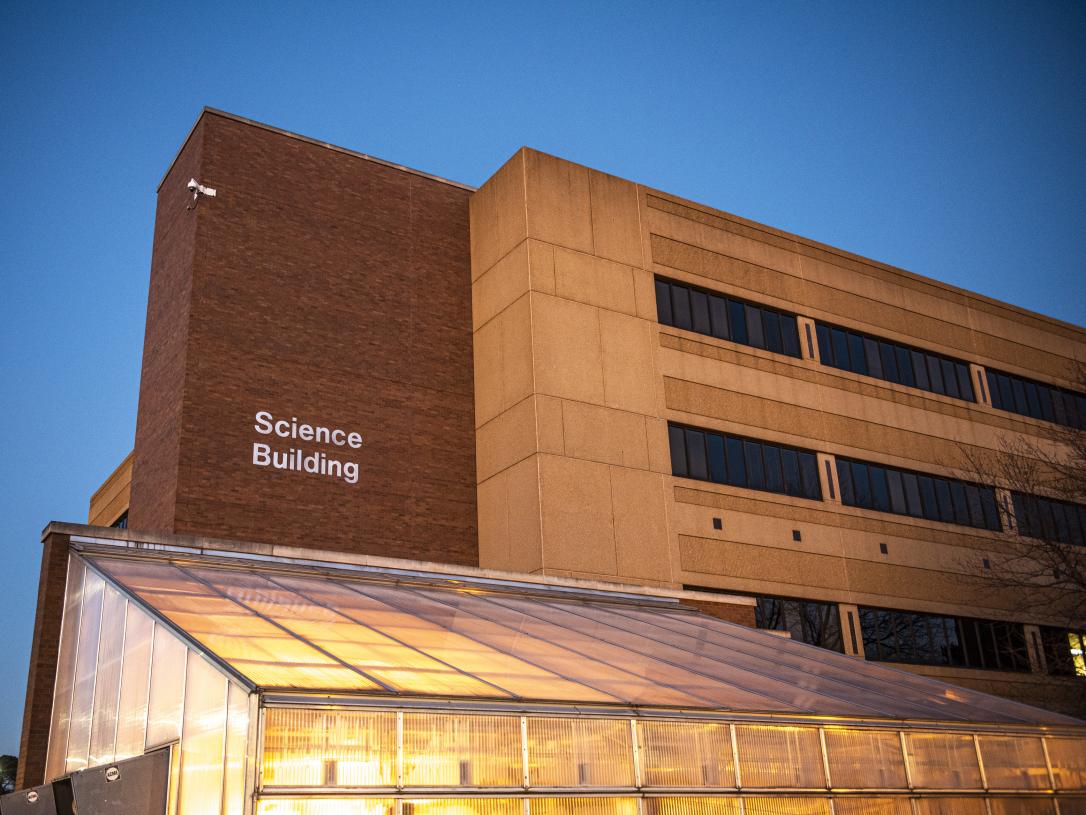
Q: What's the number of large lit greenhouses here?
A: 1